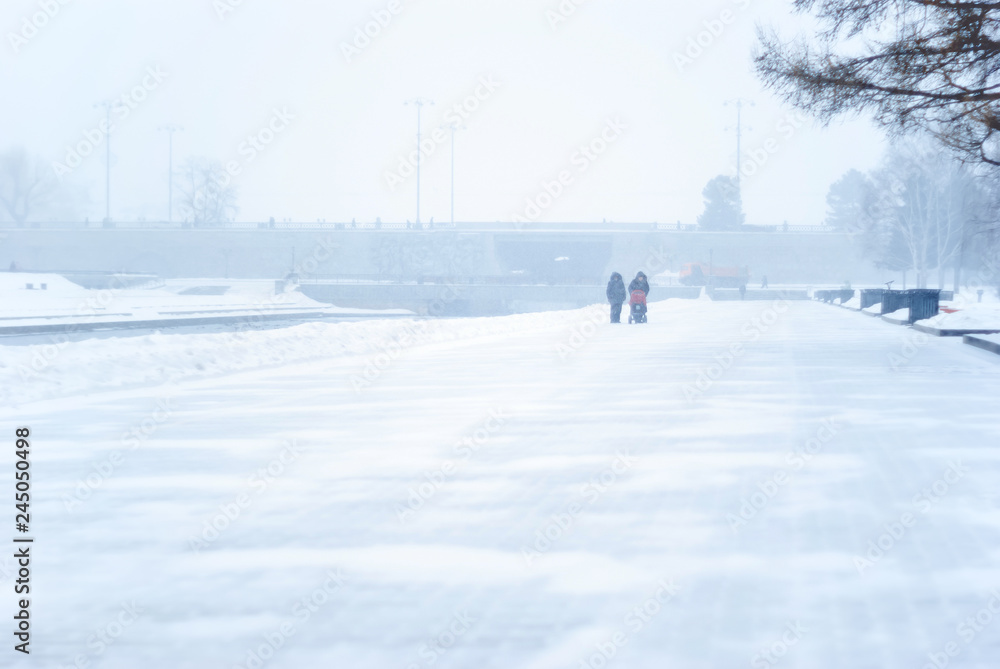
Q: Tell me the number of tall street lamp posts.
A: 5